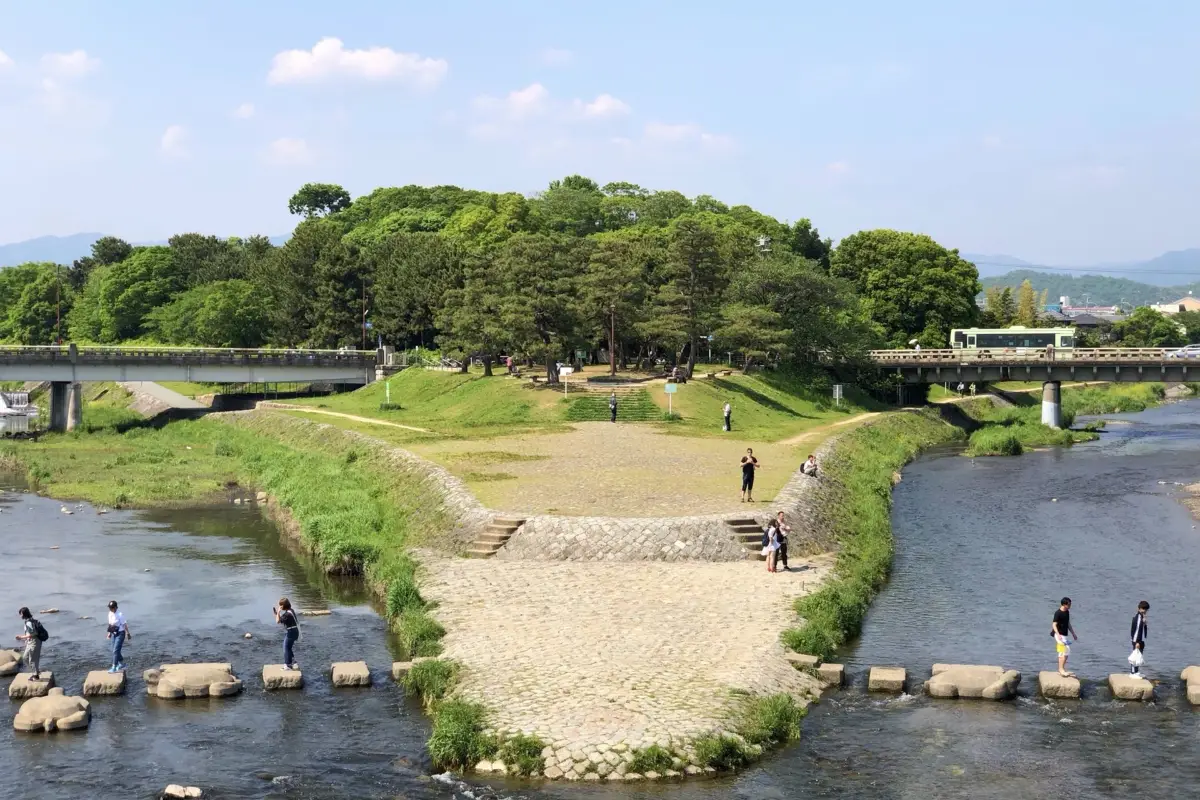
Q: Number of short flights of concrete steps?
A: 2